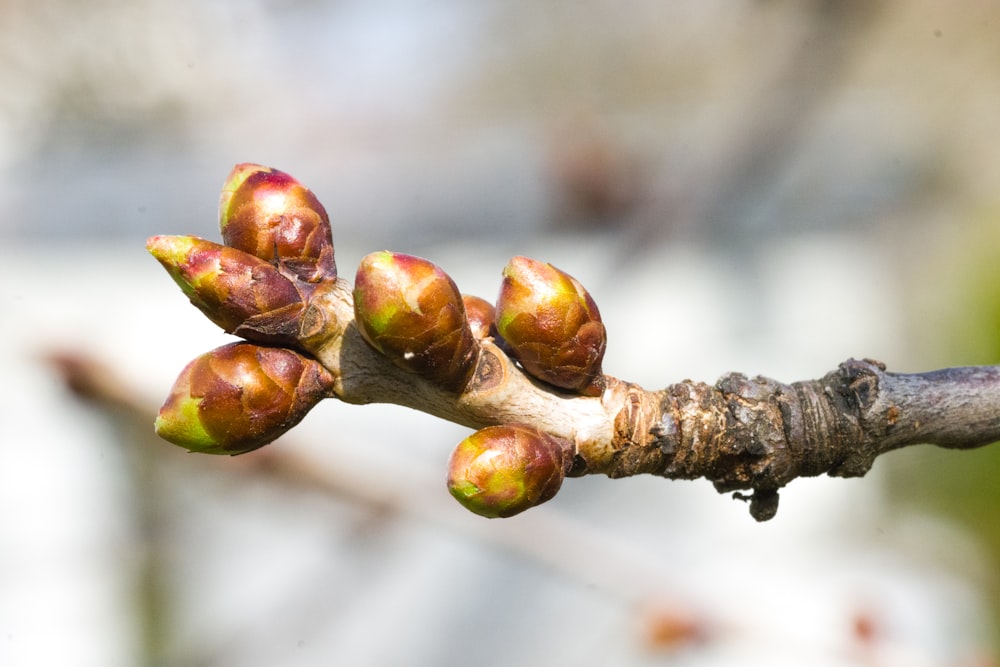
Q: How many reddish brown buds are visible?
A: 7